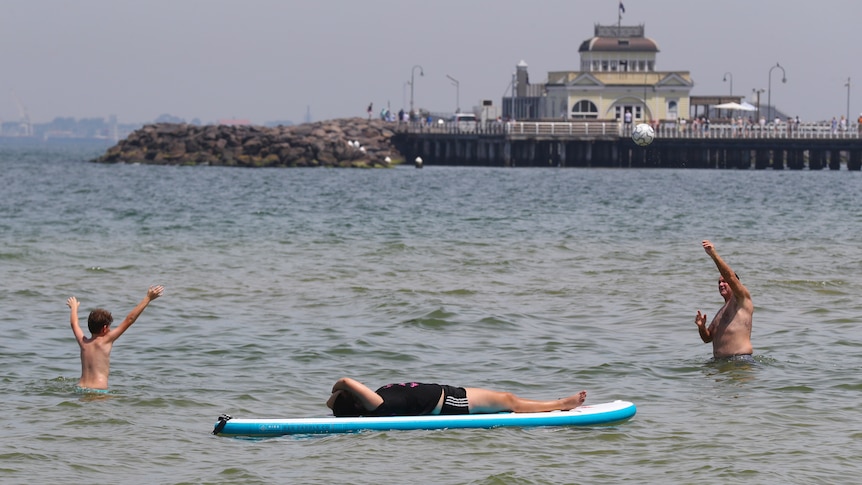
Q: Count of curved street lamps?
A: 3